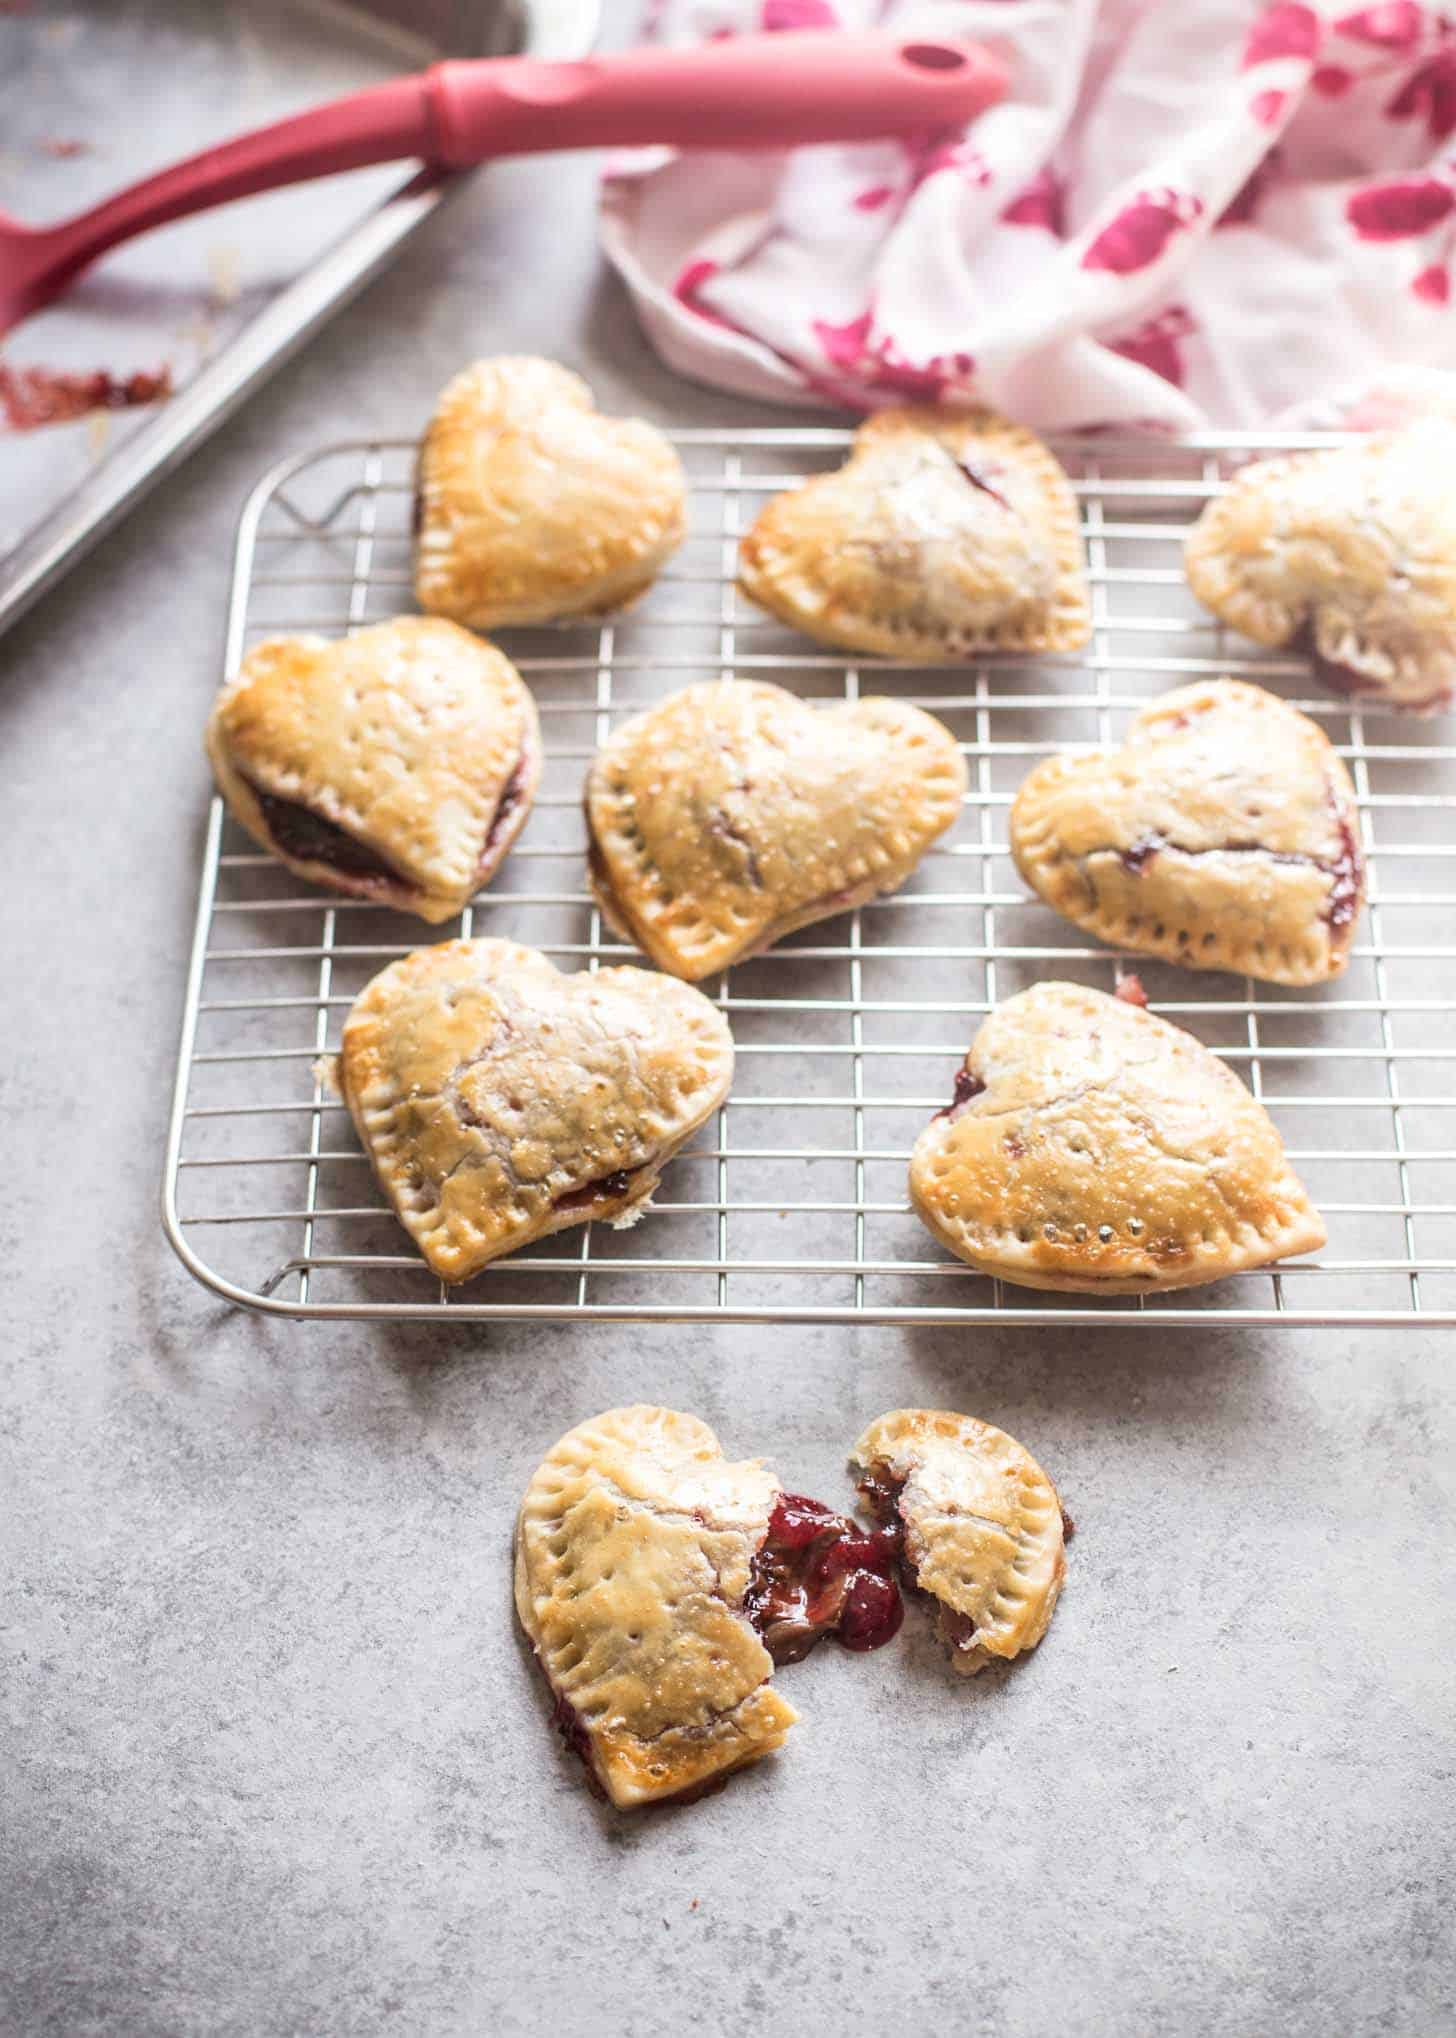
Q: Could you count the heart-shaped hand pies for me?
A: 9